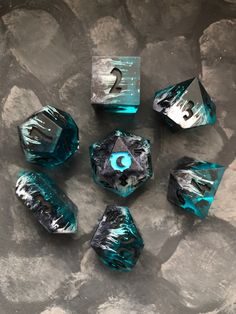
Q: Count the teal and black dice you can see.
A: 7